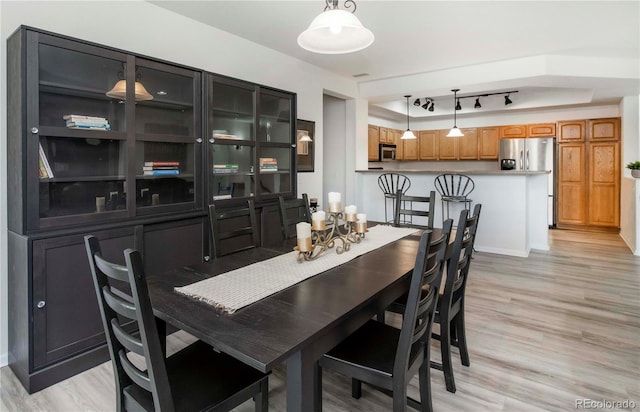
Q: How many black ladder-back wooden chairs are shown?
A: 6